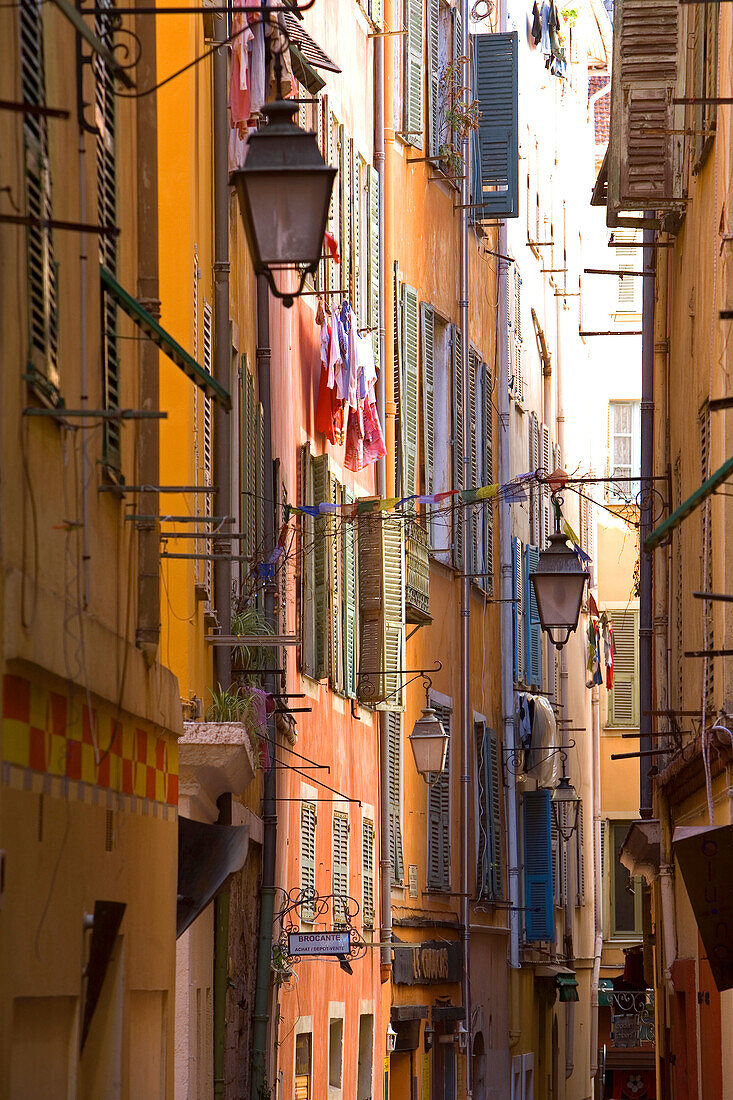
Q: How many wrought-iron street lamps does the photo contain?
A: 4